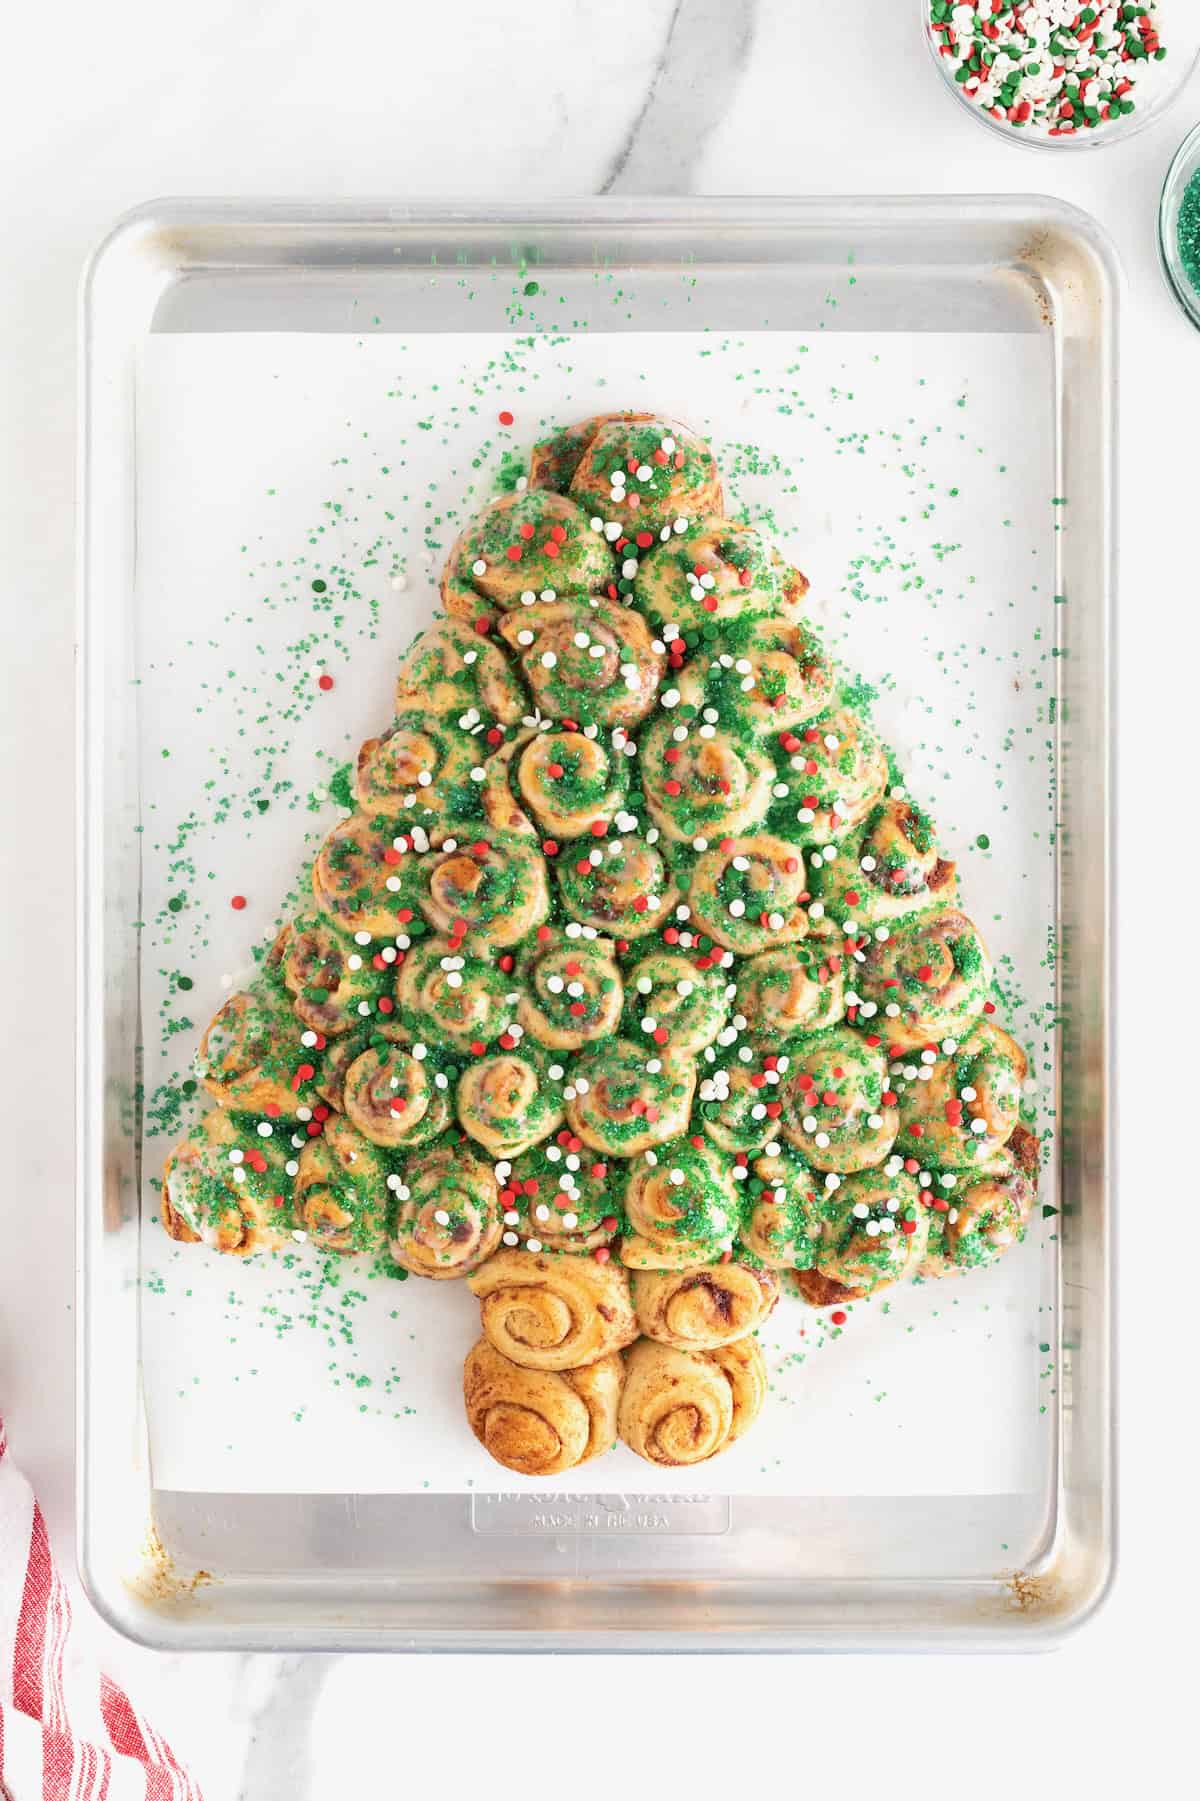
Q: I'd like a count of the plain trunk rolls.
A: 4